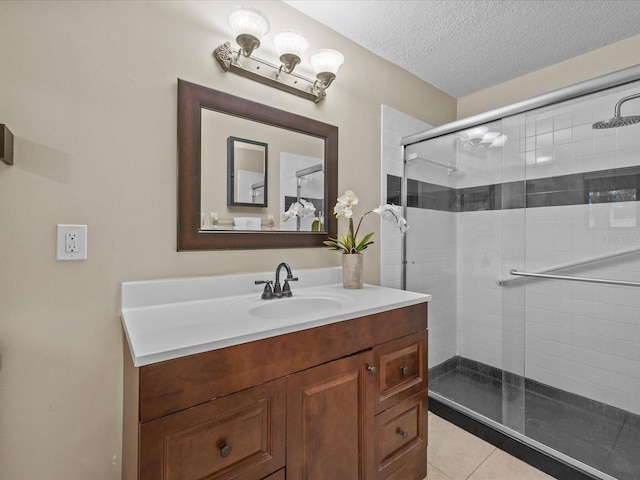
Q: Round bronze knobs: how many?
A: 4